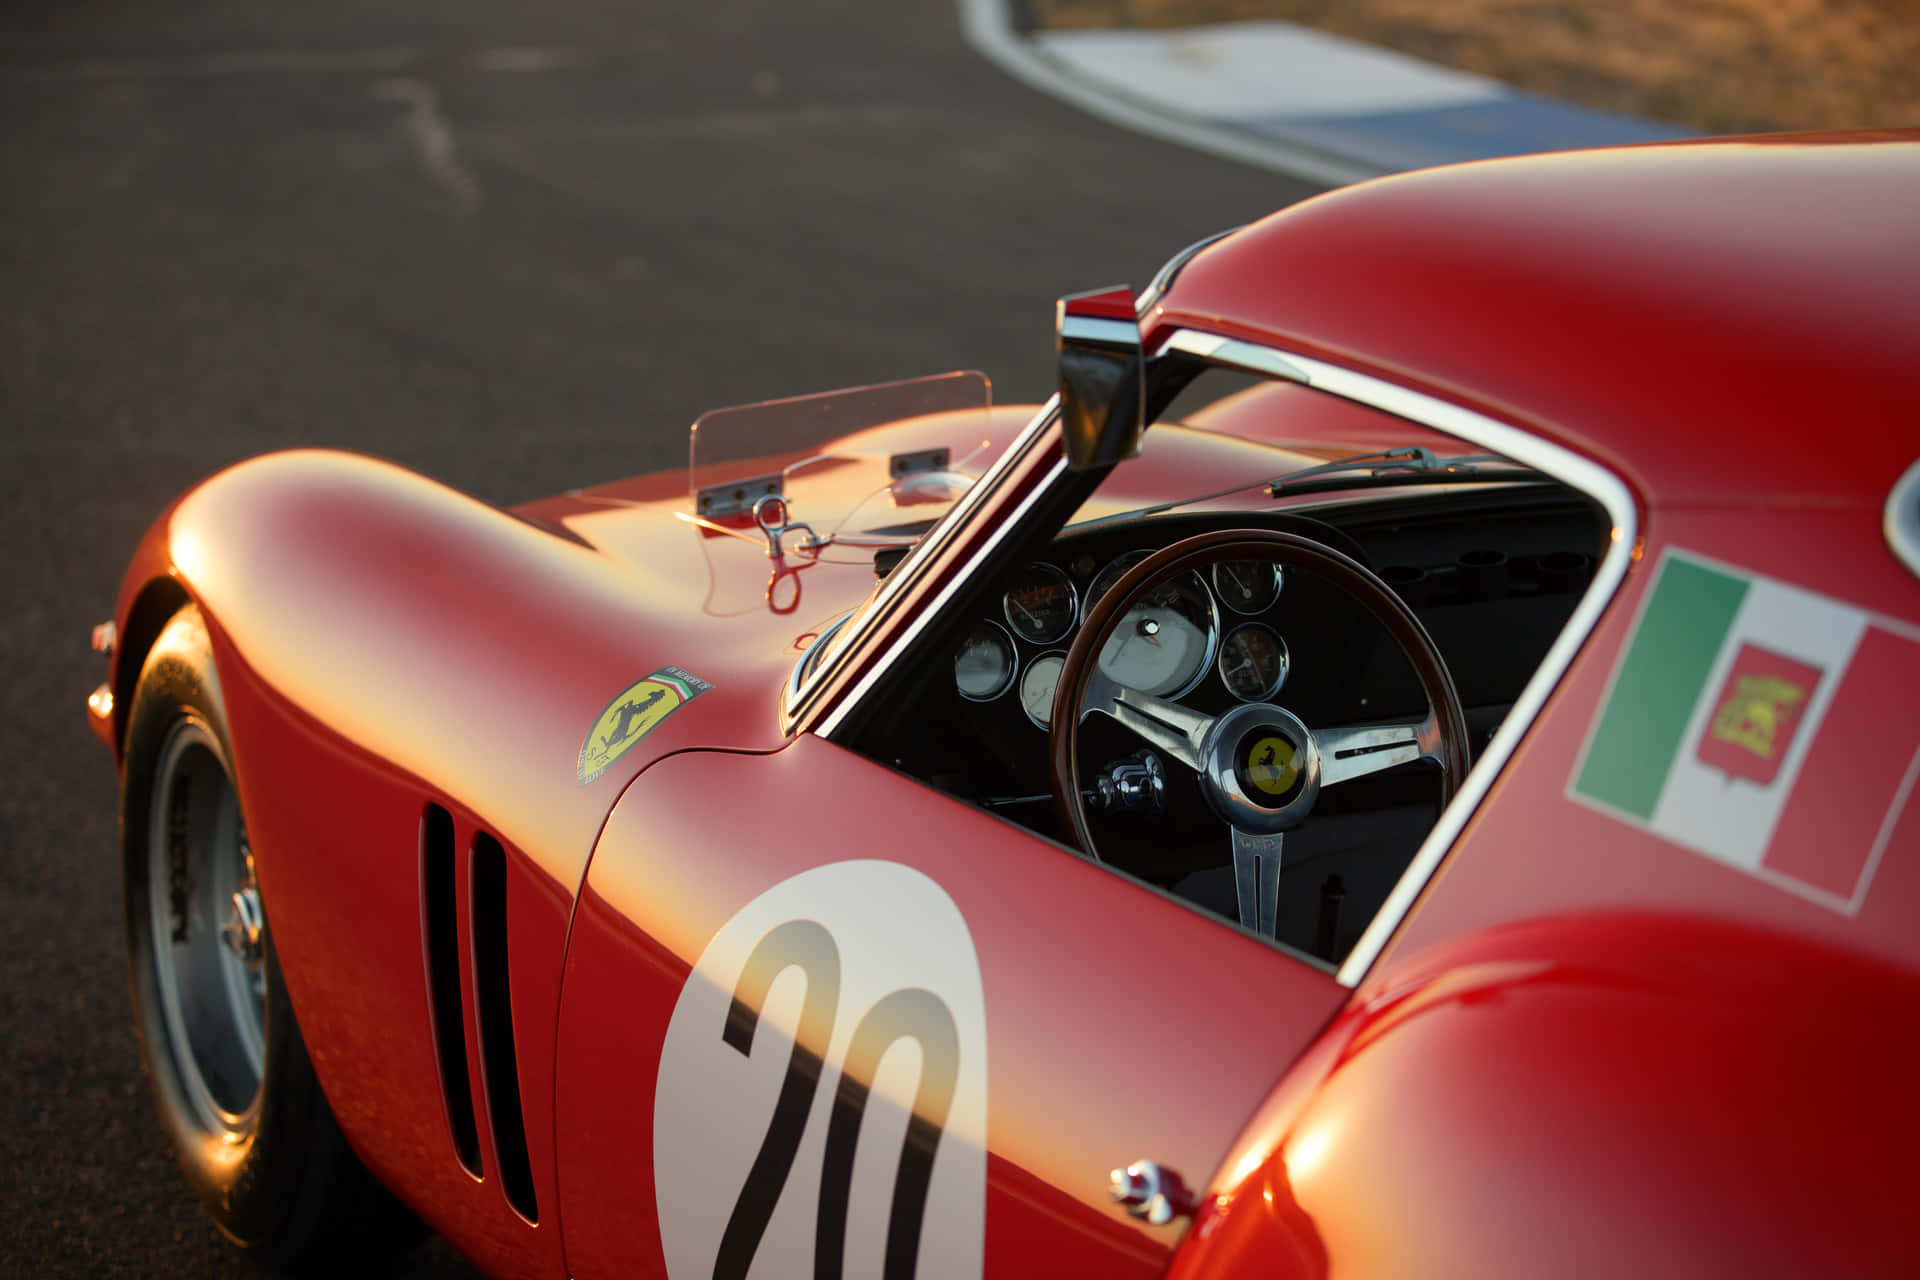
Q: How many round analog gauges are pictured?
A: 6